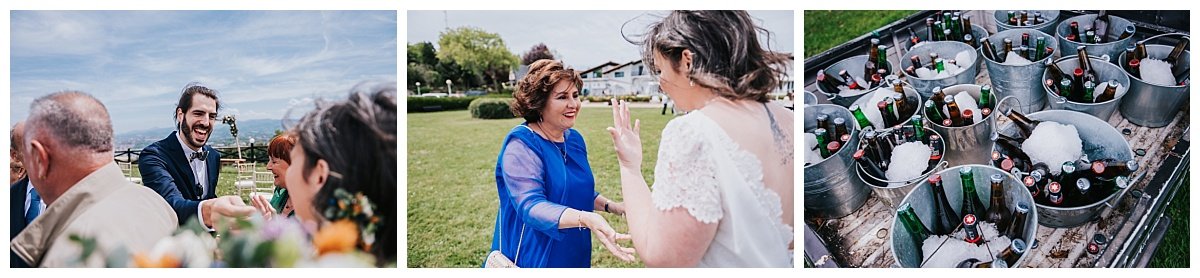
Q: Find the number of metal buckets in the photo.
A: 15